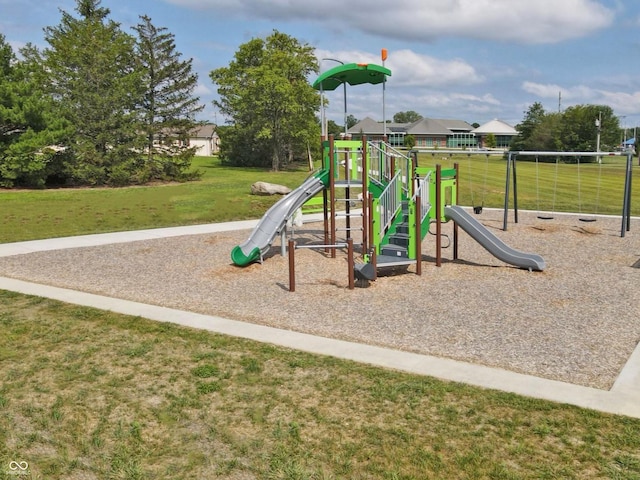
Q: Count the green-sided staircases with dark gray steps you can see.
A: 1